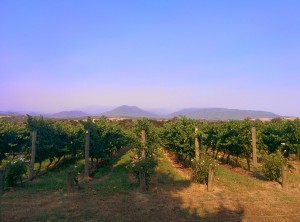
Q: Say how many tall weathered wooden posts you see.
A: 5